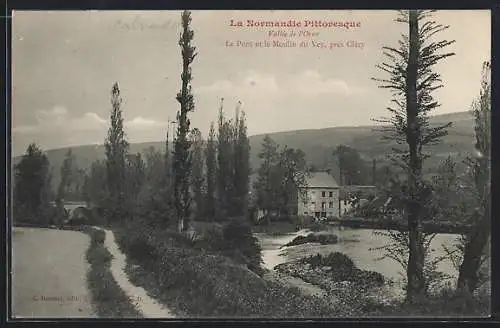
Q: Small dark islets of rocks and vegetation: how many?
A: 2